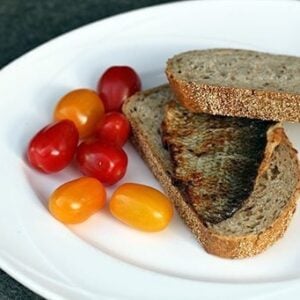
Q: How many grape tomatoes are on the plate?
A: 7